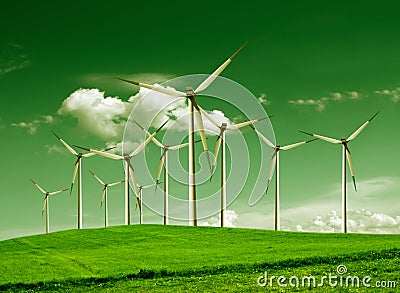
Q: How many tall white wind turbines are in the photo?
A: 10